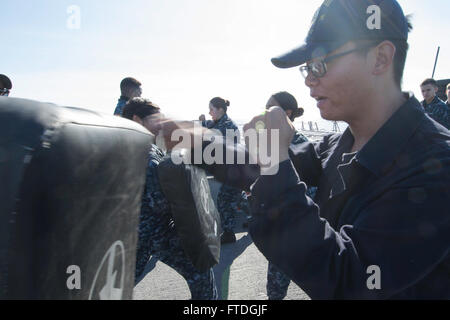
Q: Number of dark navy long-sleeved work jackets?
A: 1